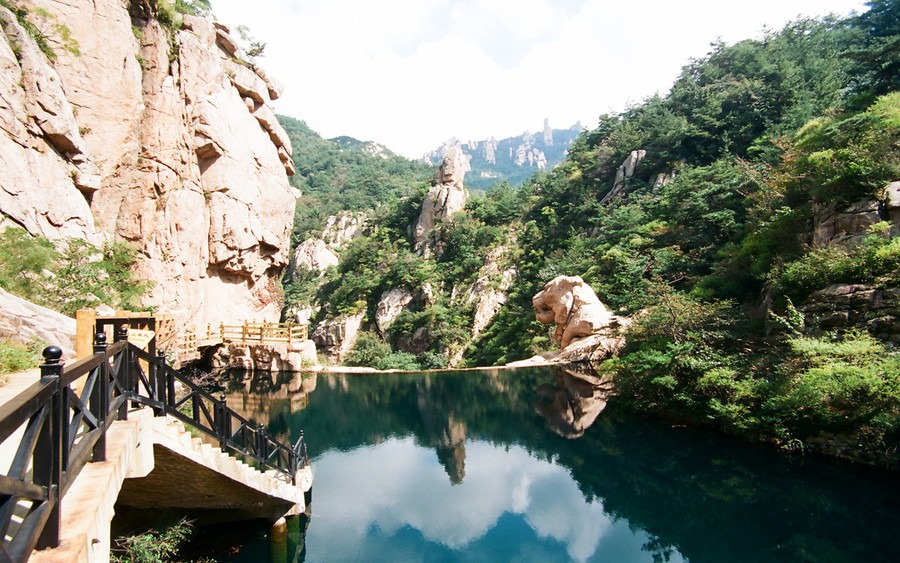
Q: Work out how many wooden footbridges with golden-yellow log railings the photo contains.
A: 1